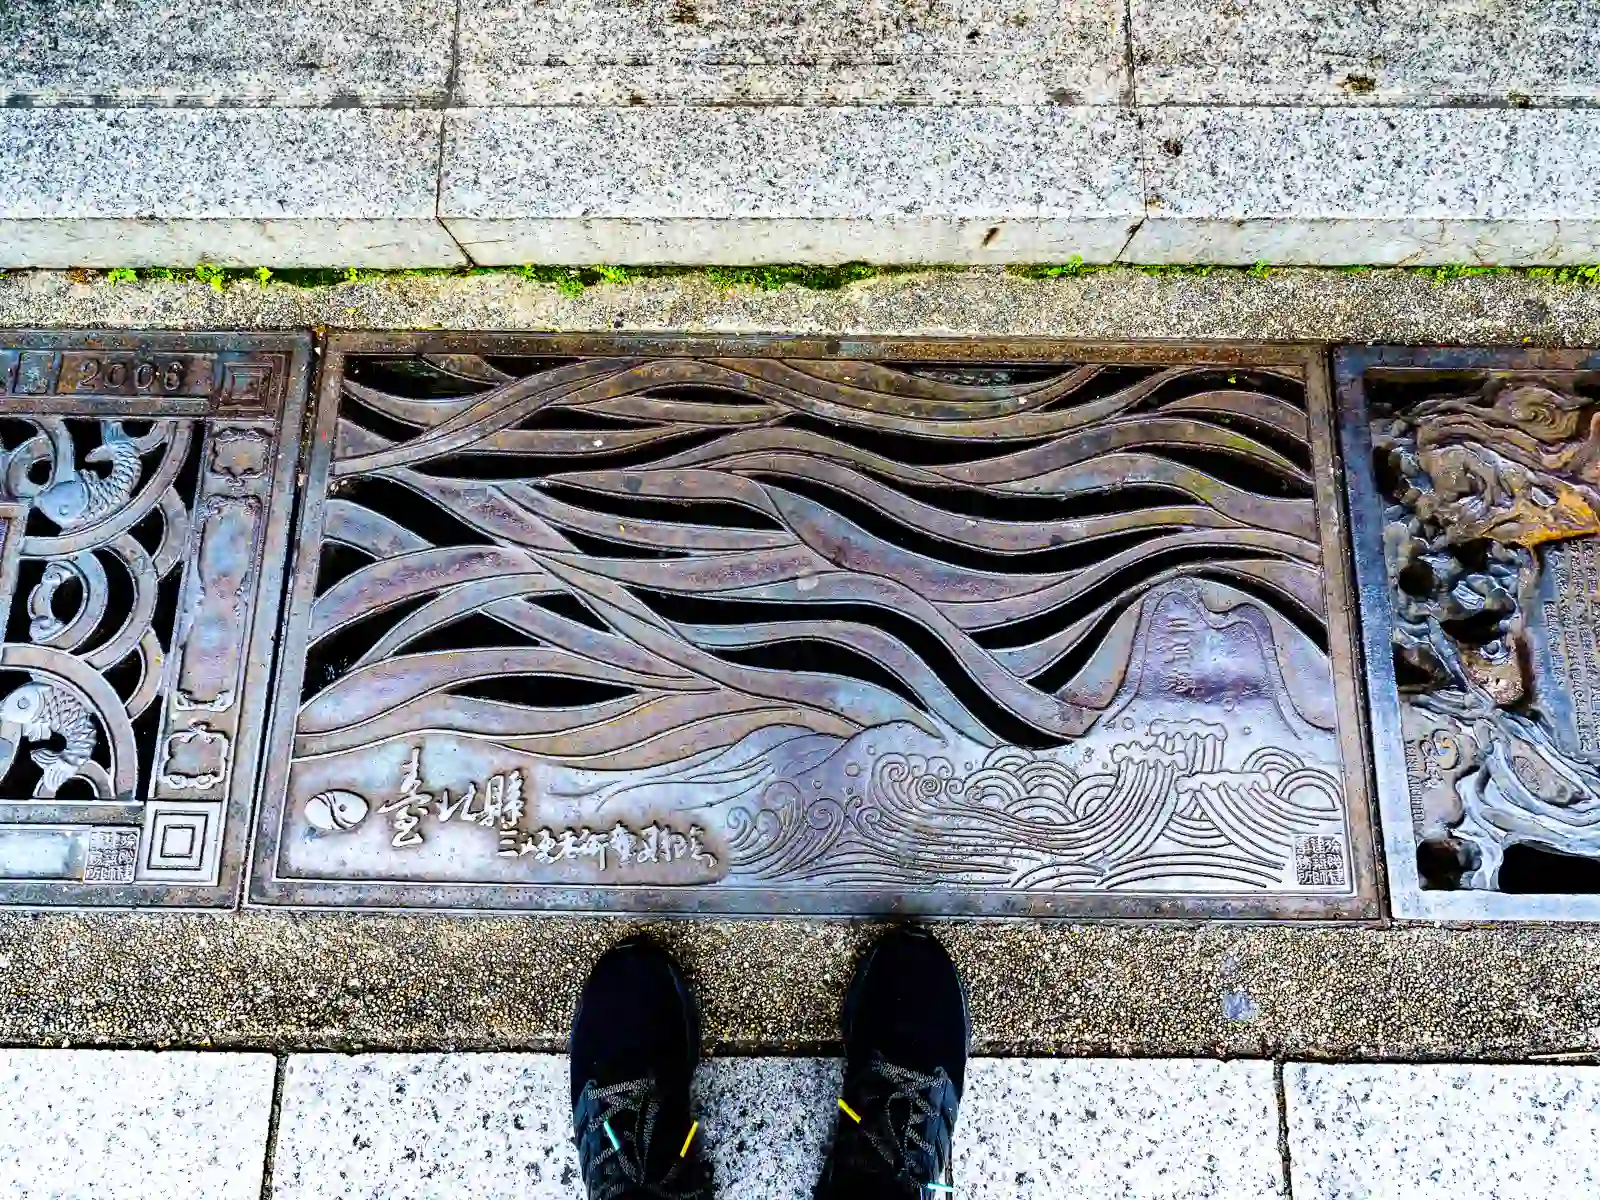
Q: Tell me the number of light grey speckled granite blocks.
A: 9